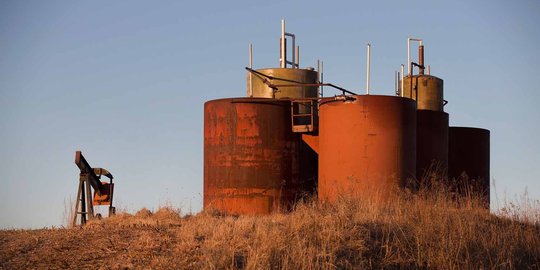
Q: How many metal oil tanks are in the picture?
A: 6